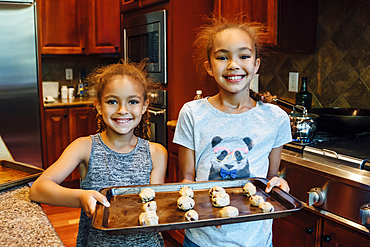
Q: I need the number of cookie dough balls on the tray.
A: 12